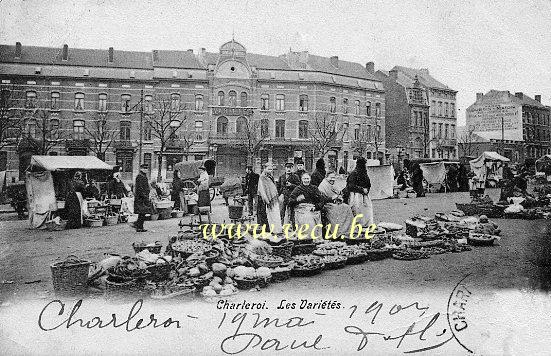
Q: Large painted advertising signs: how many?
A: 1